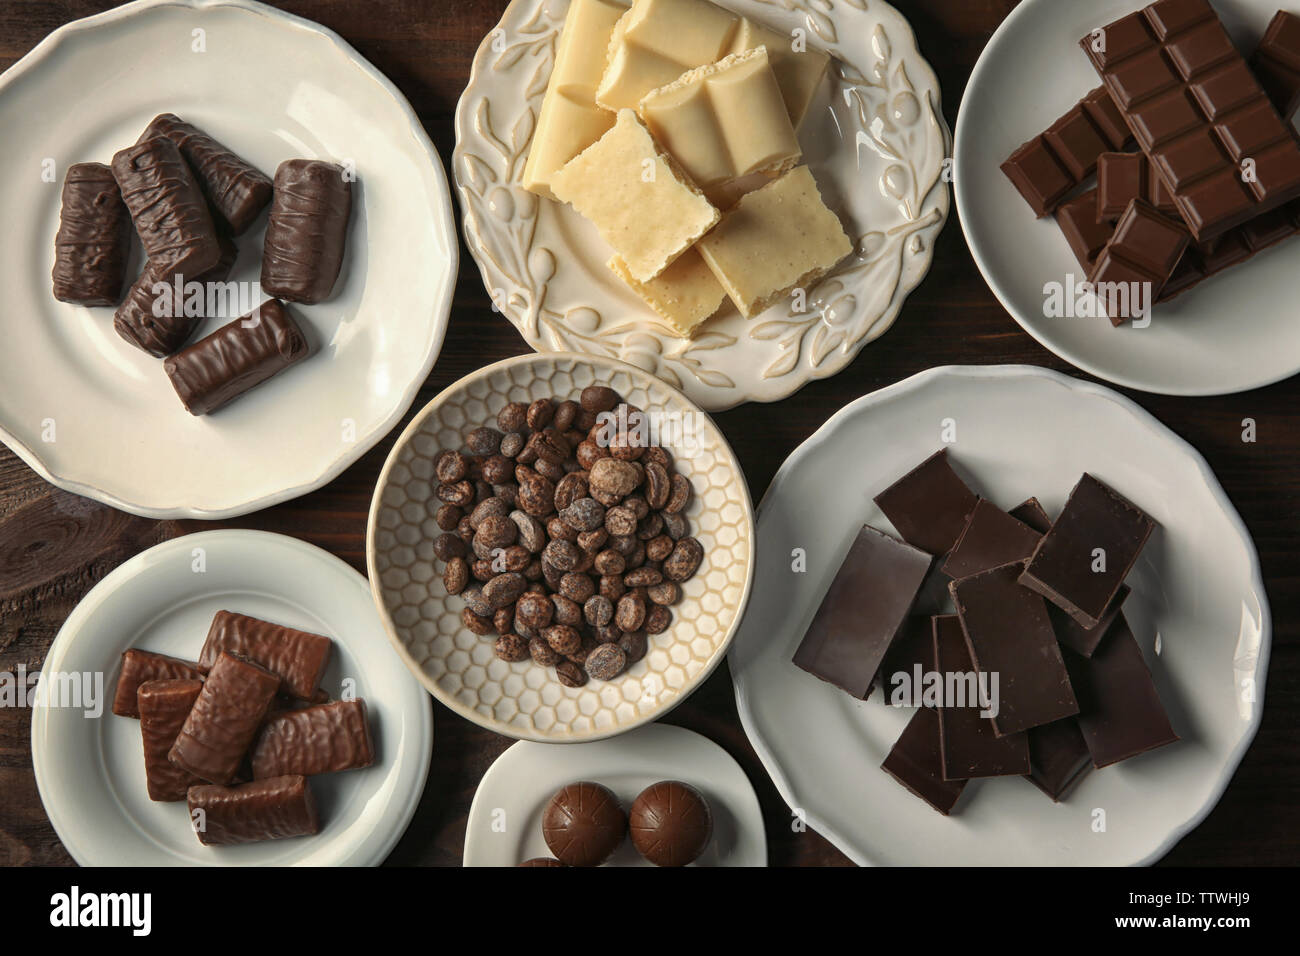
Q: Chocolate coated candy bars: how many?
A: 12